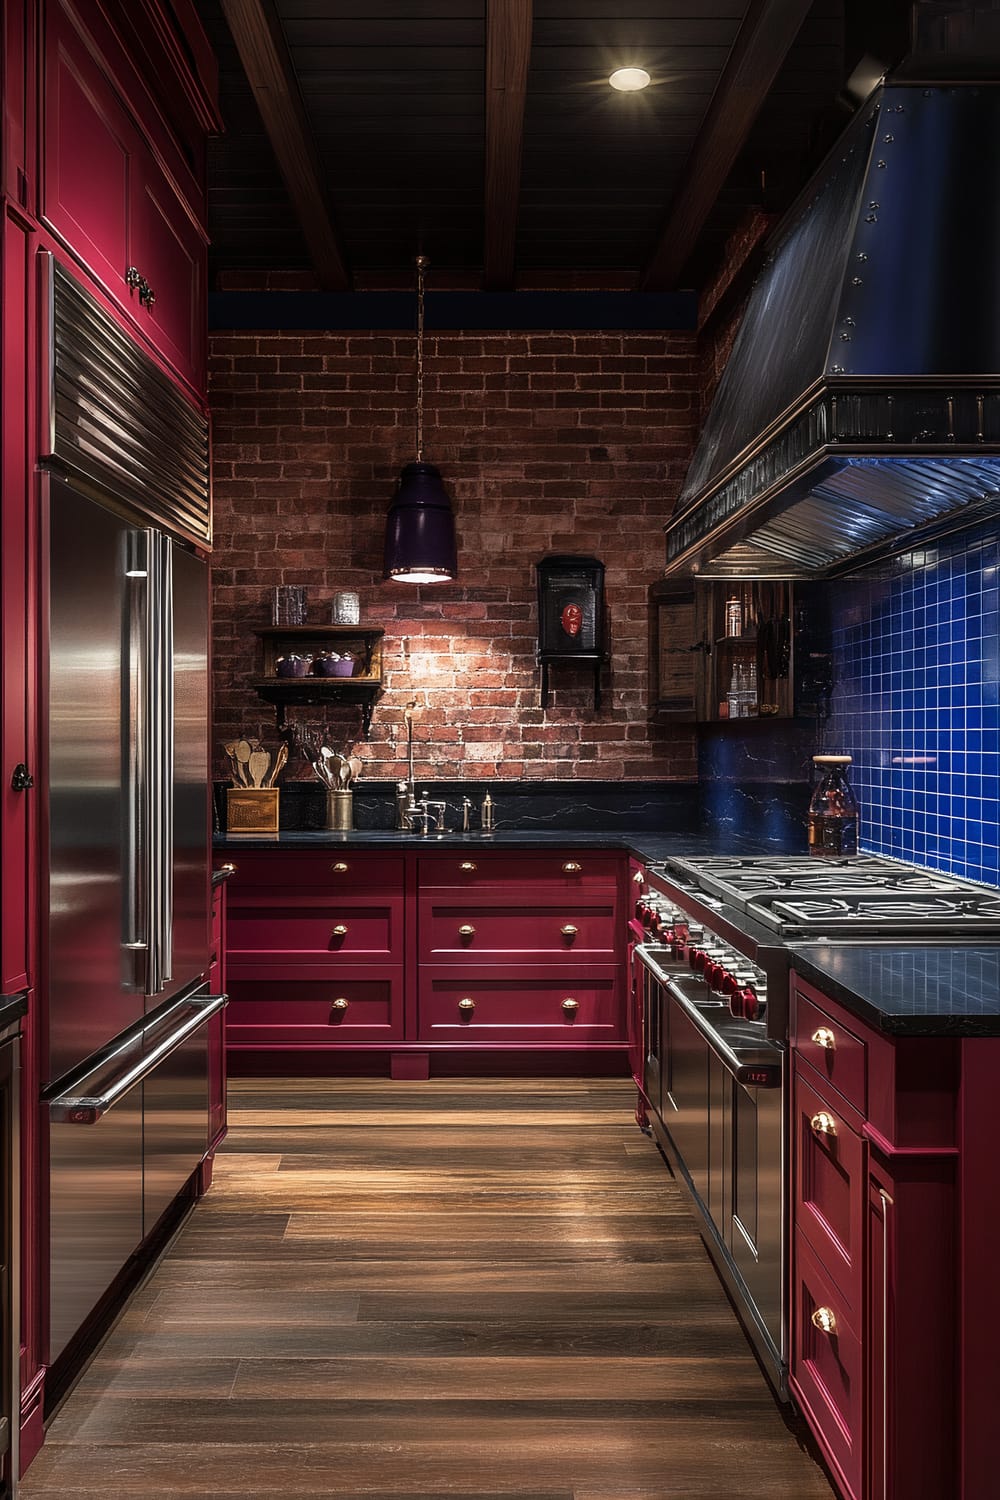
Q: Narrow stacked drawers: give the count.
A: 3